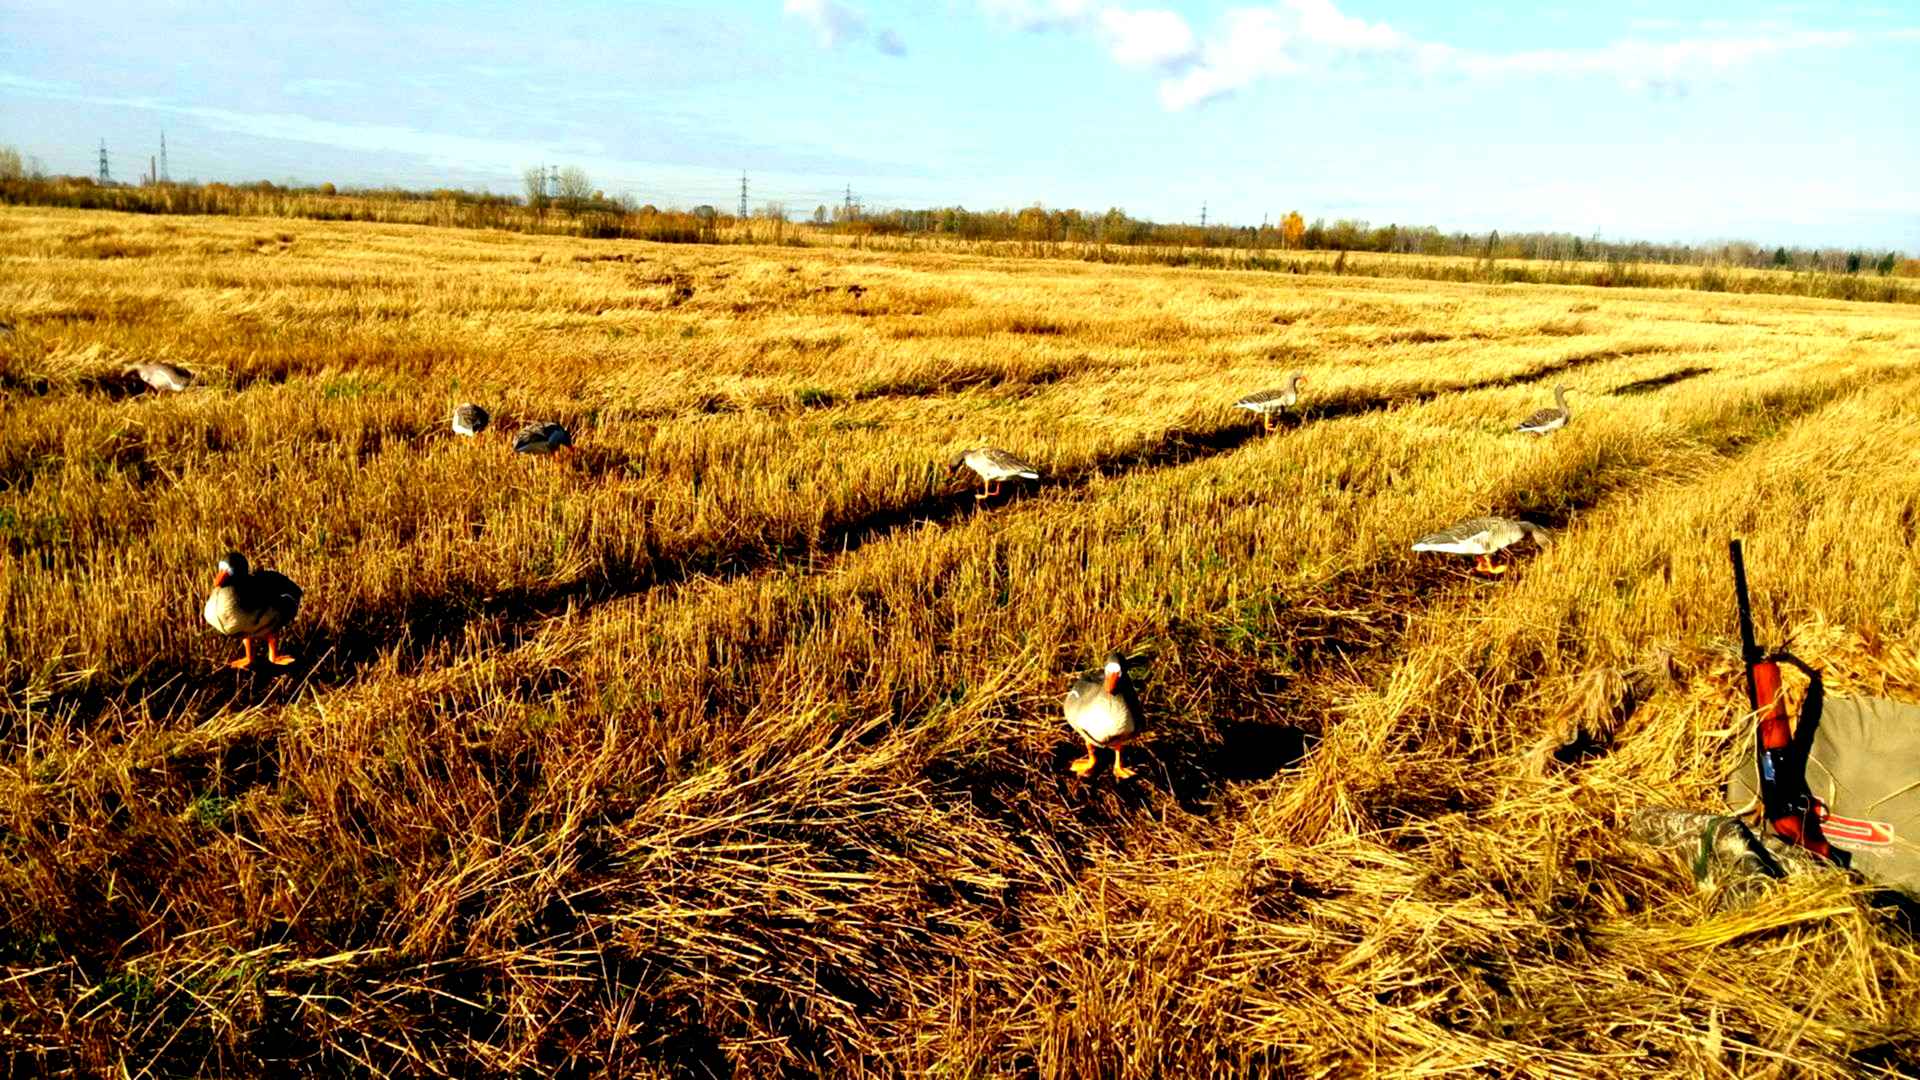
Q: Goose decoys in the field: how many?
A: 9